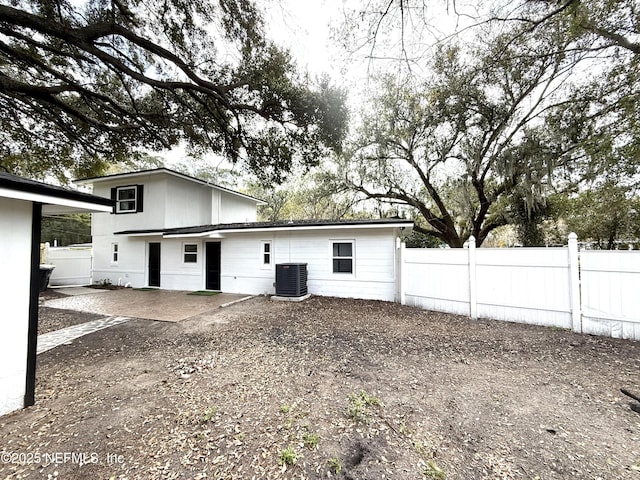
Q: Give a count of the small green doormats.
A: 2